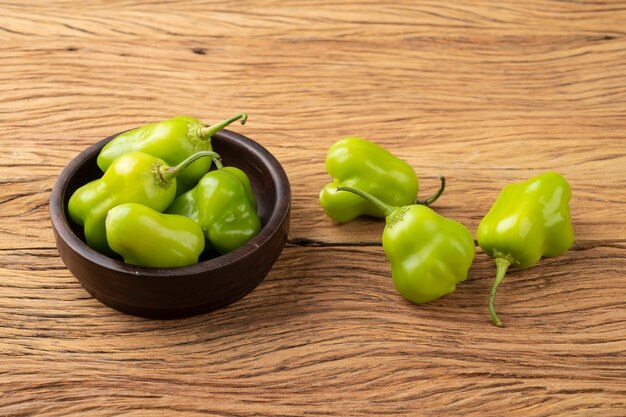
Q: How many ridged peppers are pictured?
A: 7